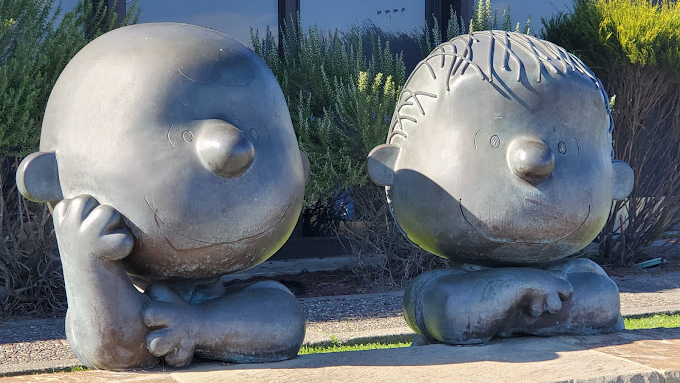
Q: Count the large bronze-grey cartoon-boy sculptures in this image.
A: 2